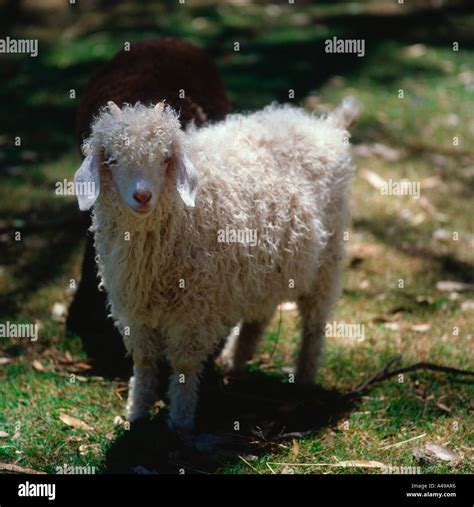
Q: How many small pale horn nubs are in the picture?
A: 2